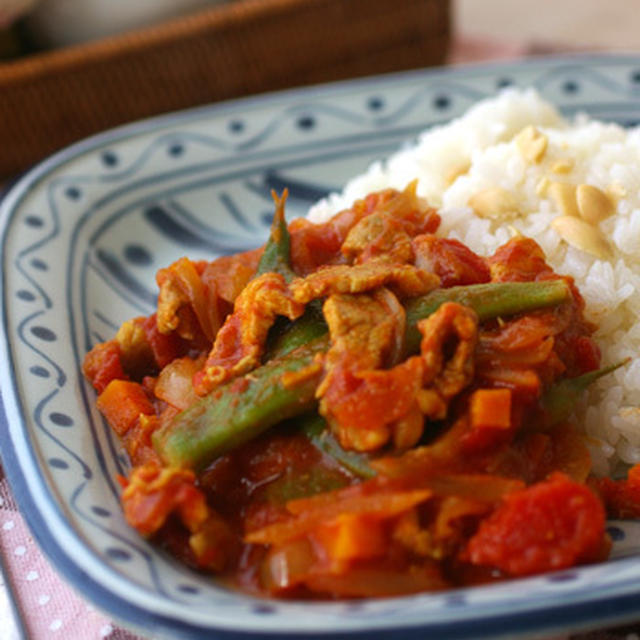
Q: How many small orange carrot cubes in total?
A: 3